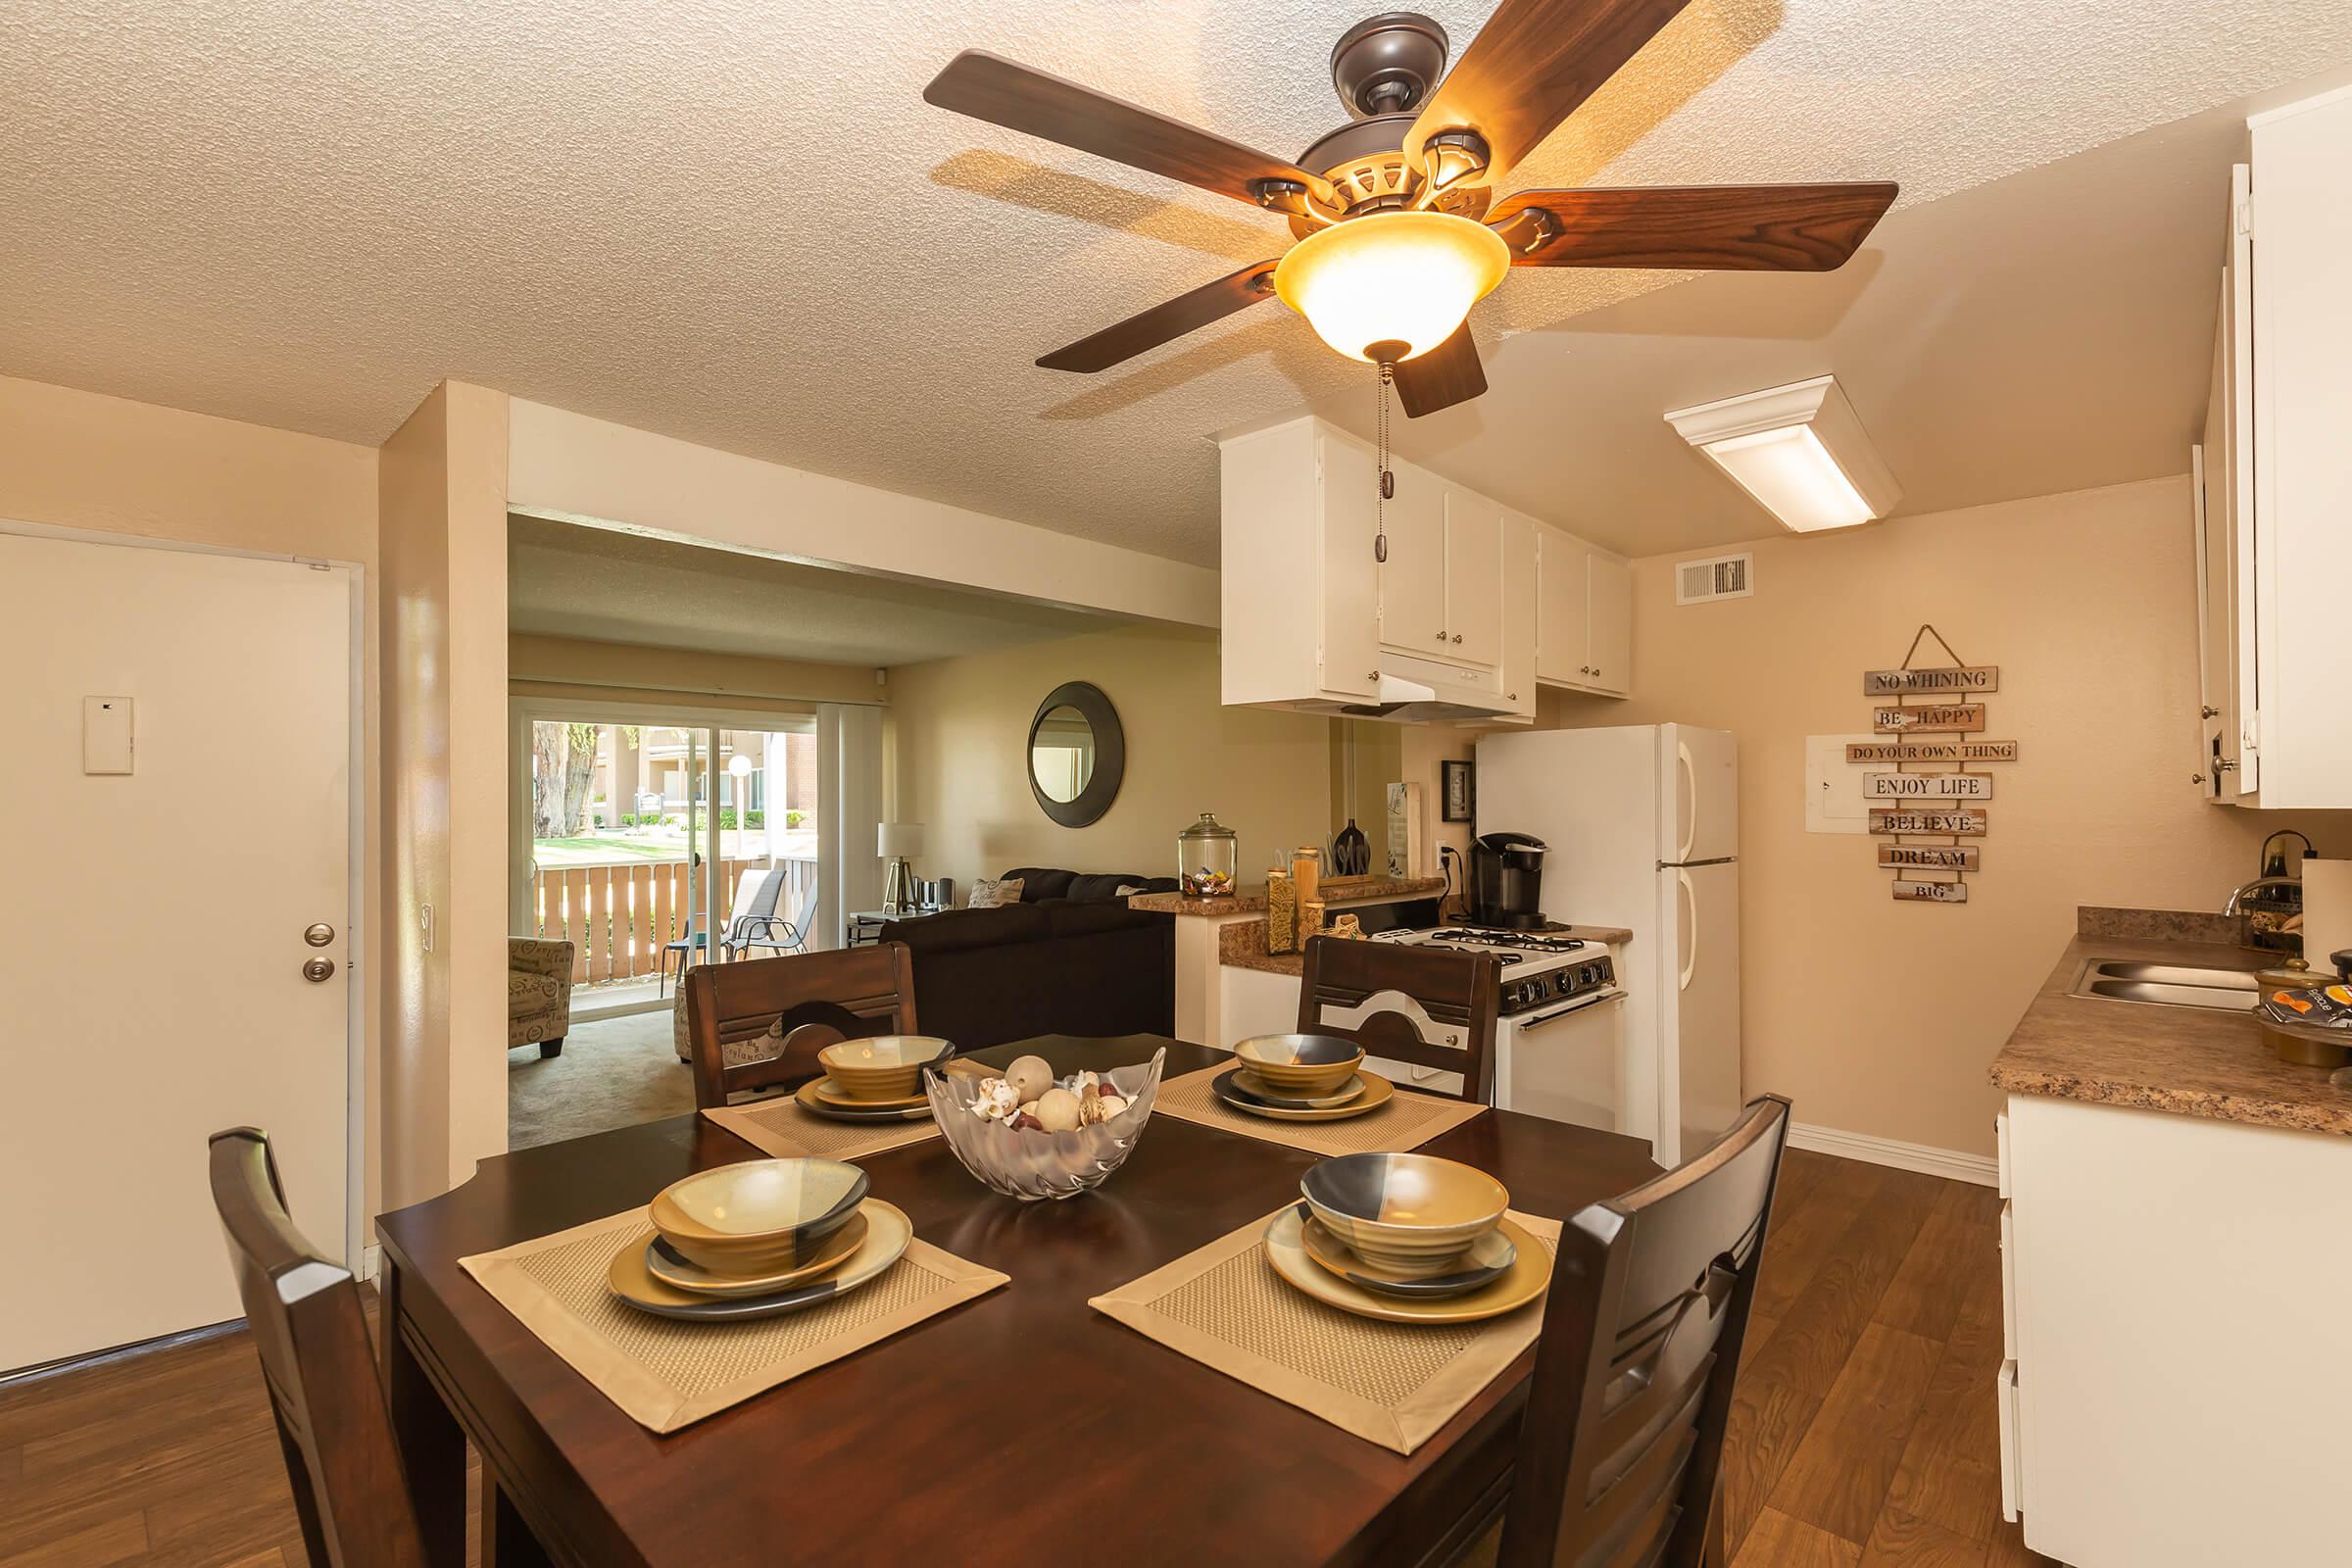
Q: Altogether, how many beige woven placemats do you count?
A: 4